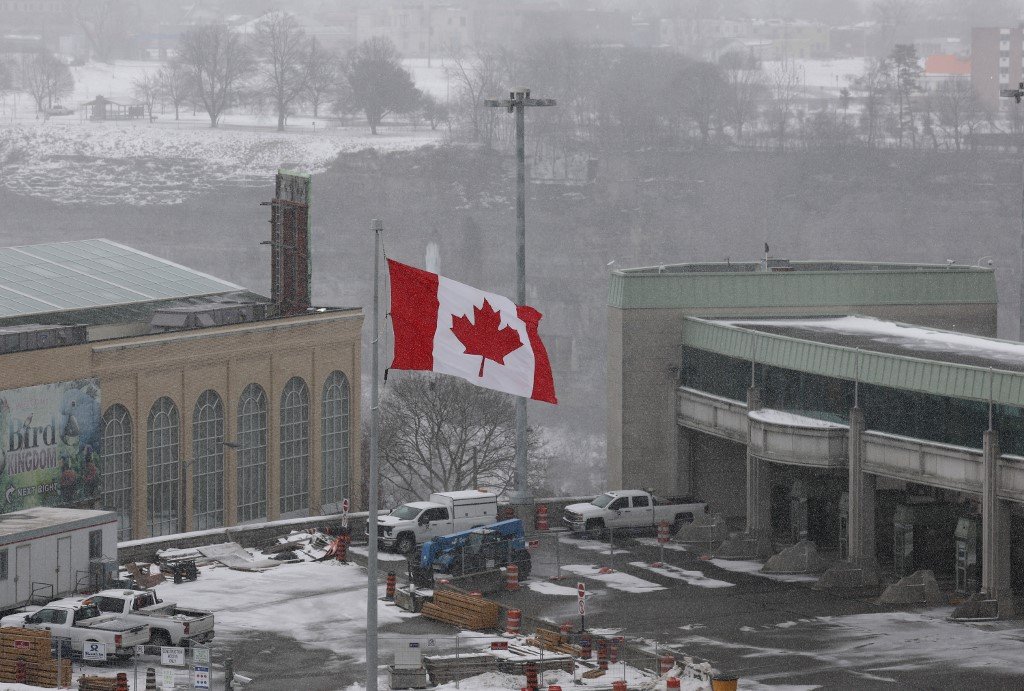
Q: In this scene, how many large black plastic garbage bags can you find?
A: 0